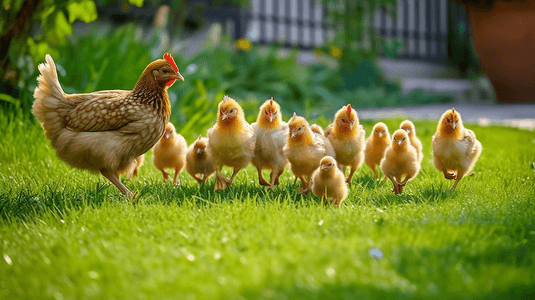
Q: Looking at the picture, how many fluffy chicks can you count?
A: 11